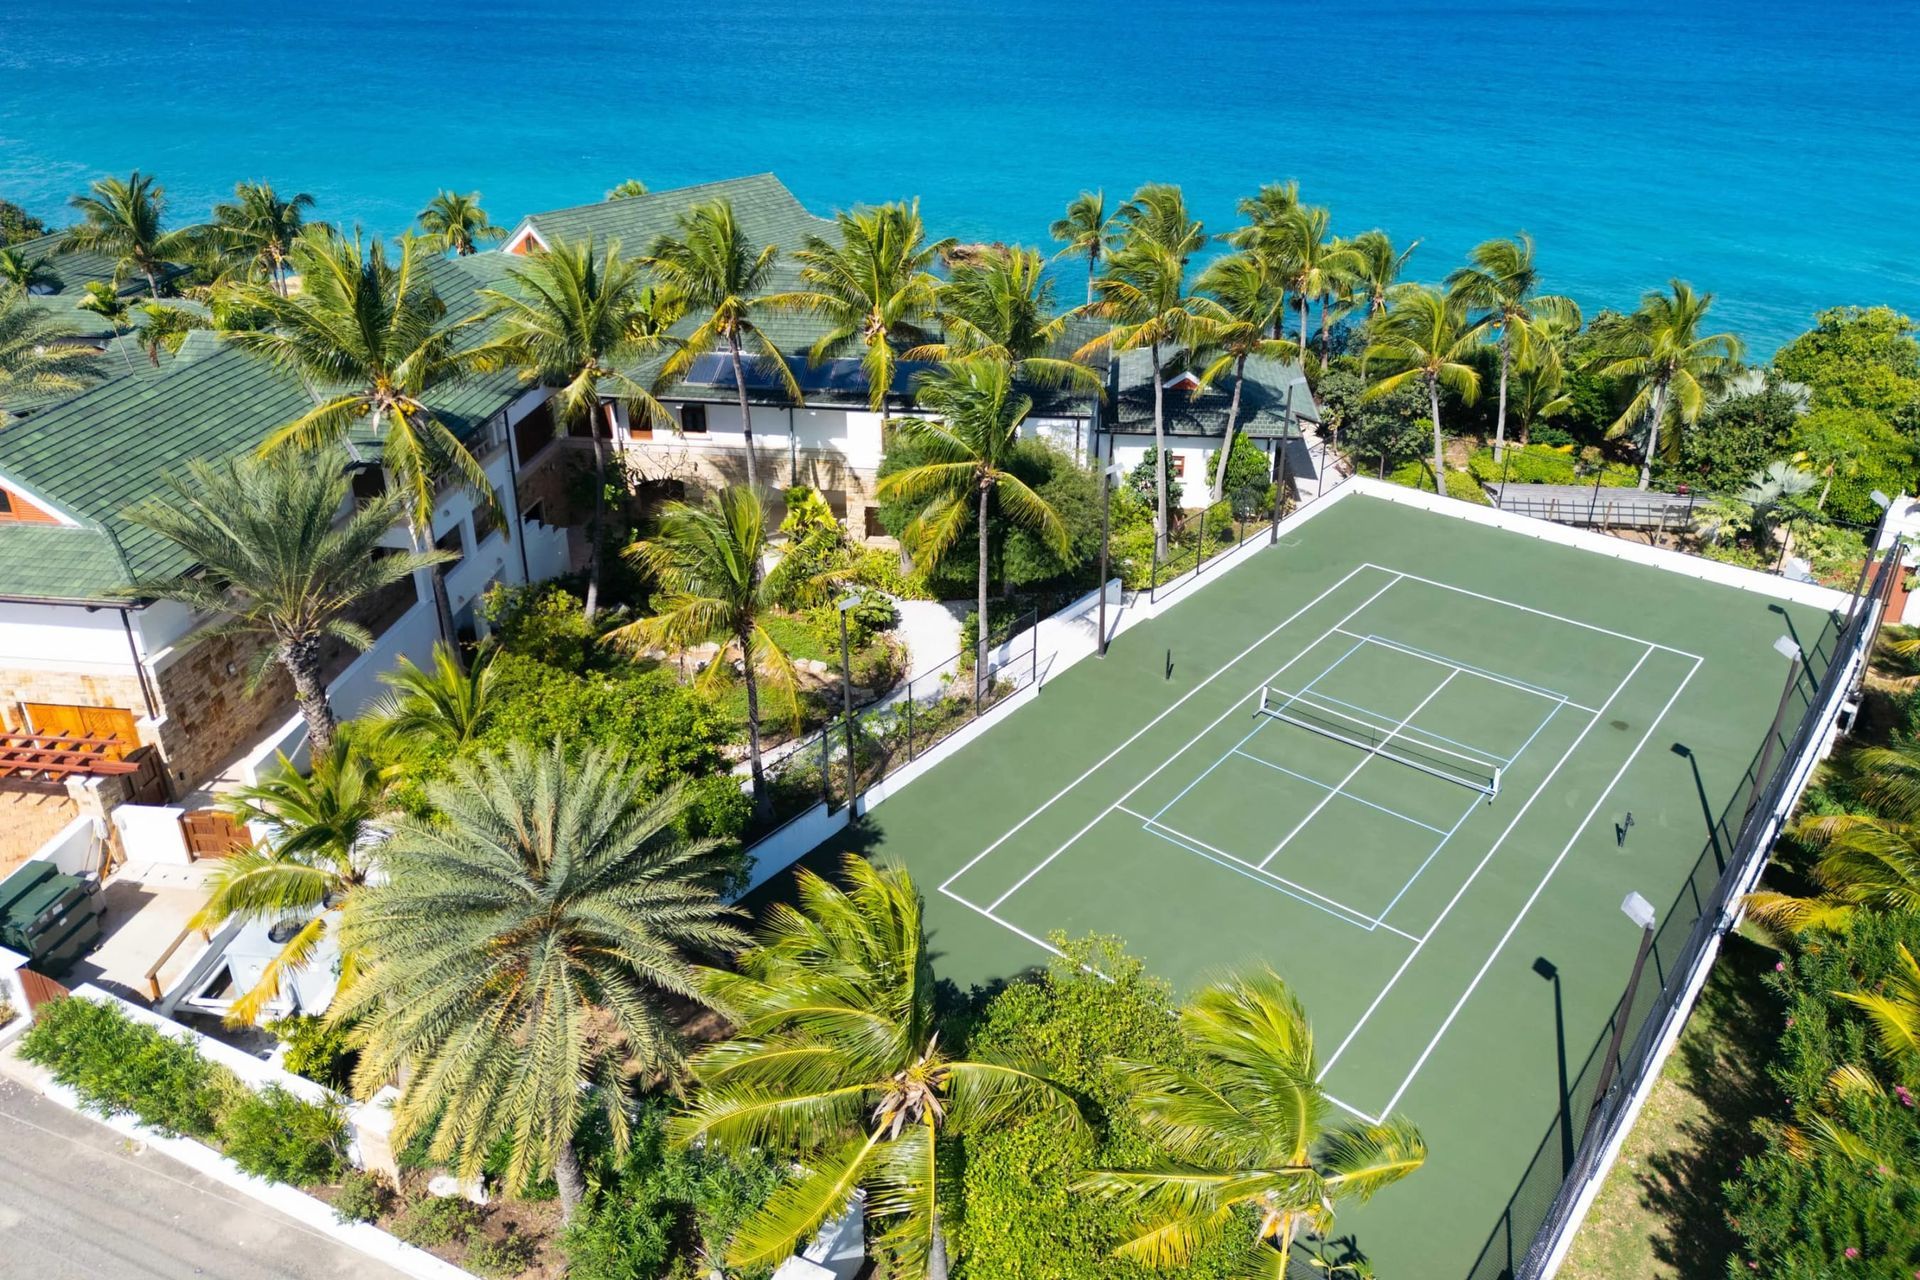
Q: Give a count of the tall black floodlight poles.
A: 6